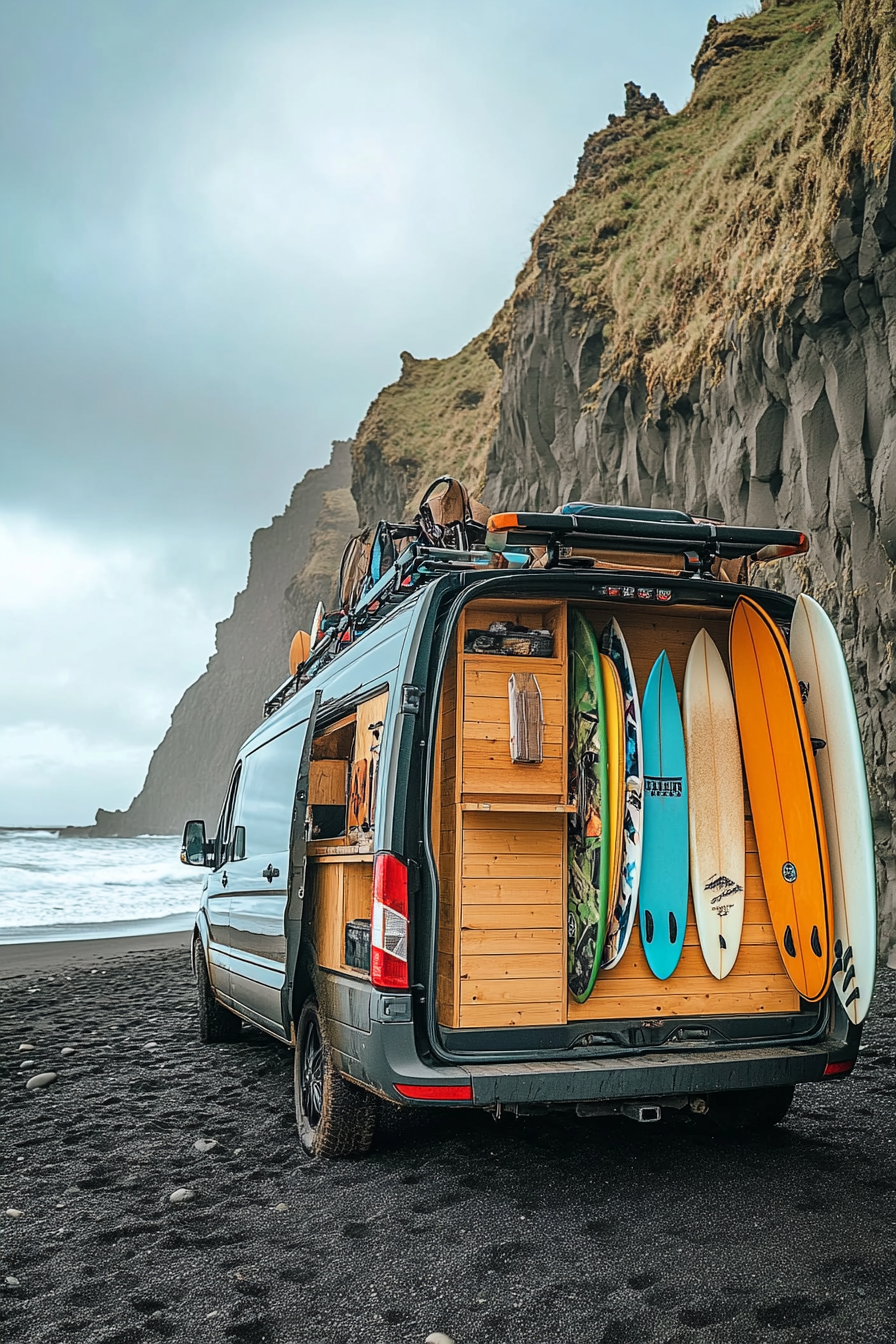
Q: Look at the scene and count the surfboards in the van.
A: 7